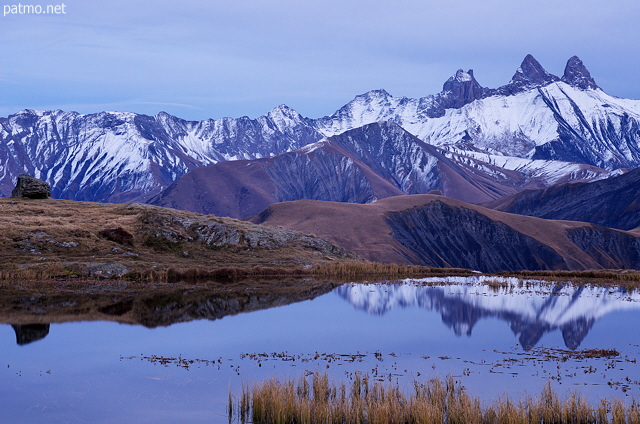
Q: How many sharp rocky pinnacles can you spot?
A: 3